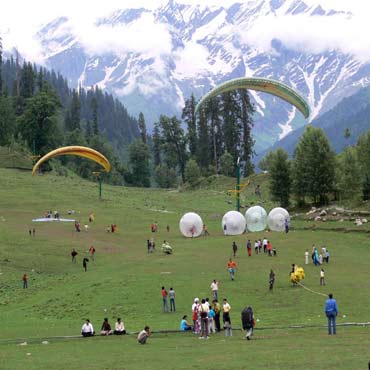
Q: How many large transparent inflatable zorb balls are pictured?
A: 4